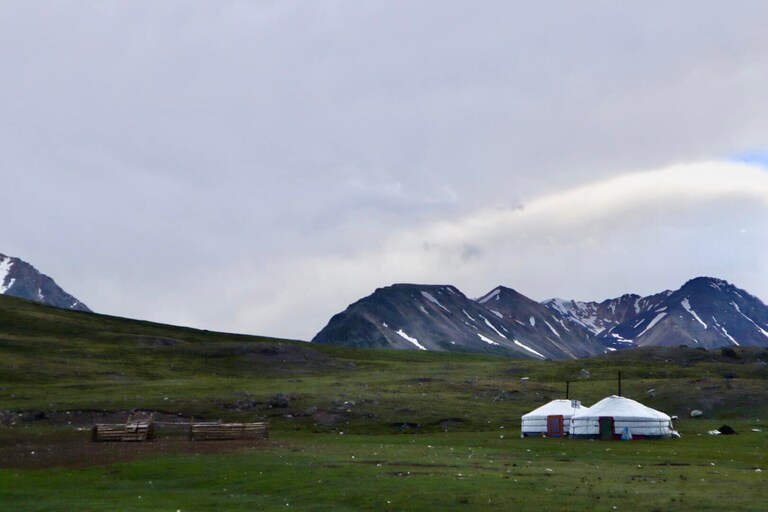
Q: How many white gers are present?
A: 2